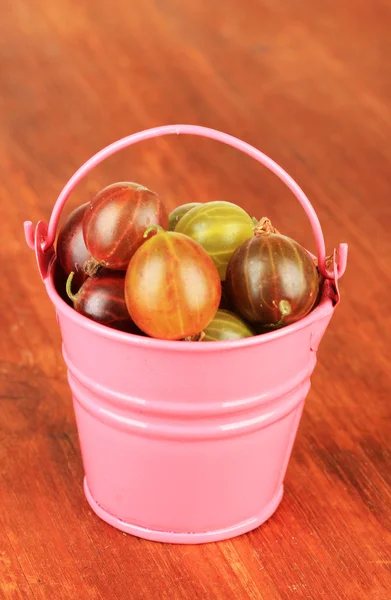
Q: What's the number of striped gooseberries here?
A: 8